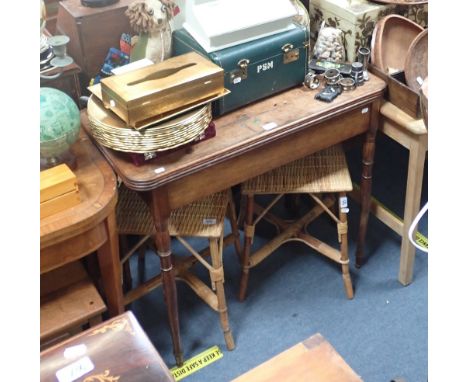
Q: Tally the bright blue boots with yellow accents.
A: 0